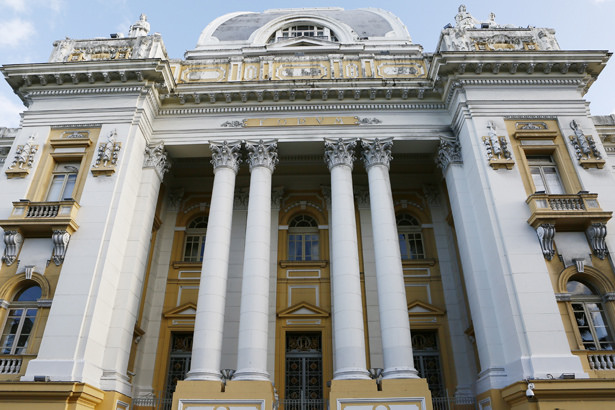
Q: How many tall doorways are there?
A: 3